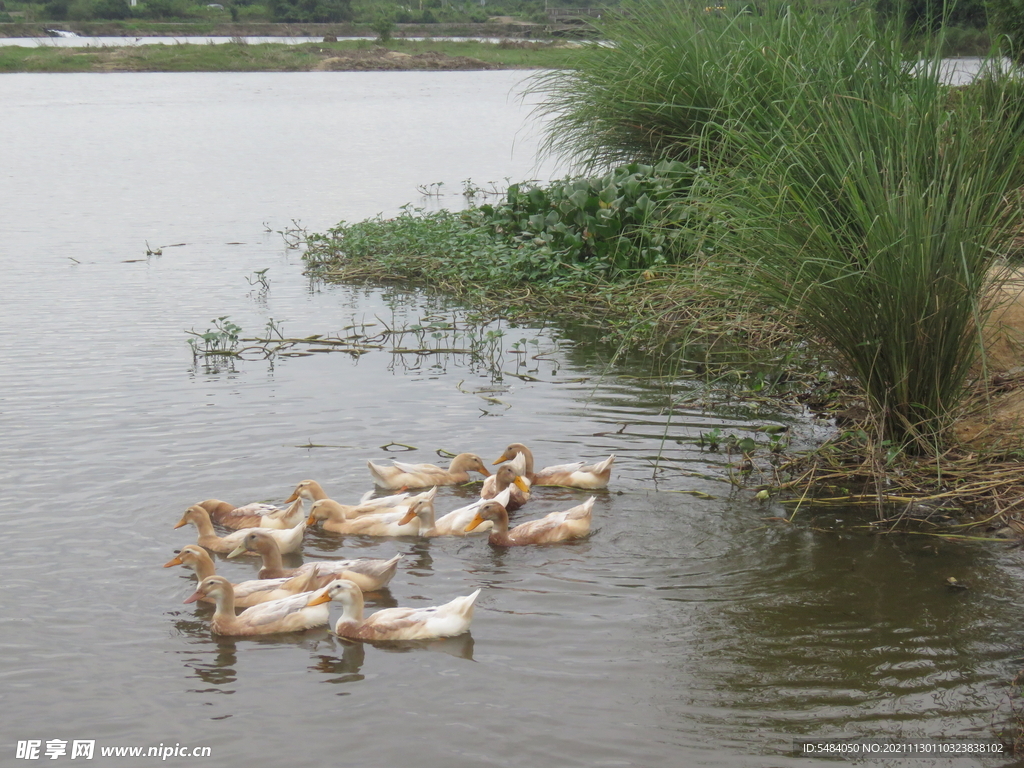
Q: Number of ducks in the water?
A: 13